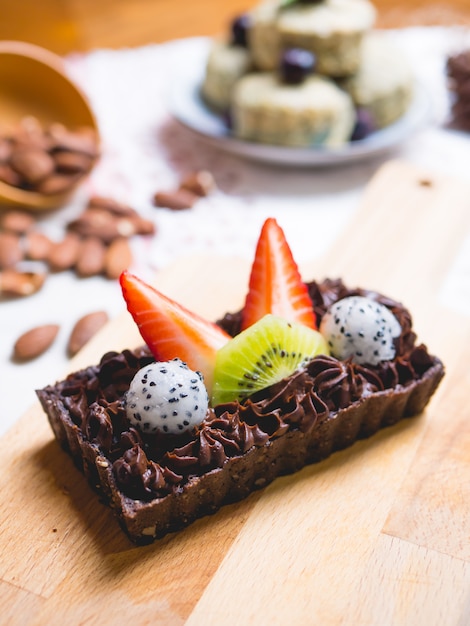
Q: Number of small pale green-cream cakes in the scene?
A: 4